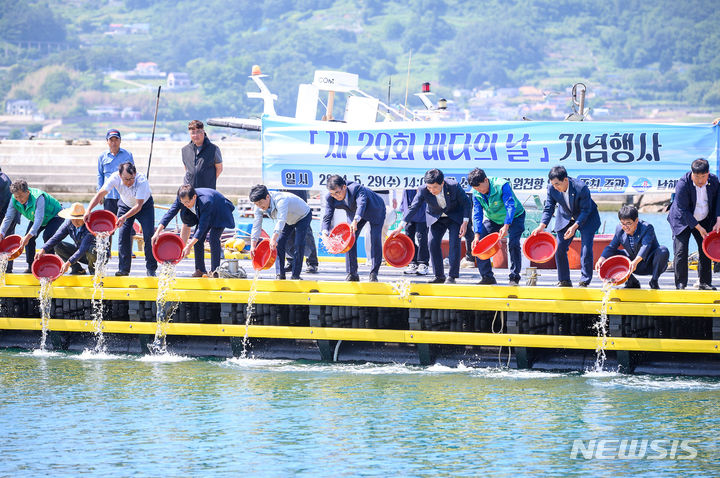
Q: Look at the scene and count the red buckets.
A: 11